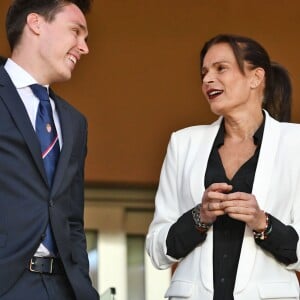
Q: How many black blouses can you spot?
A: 1